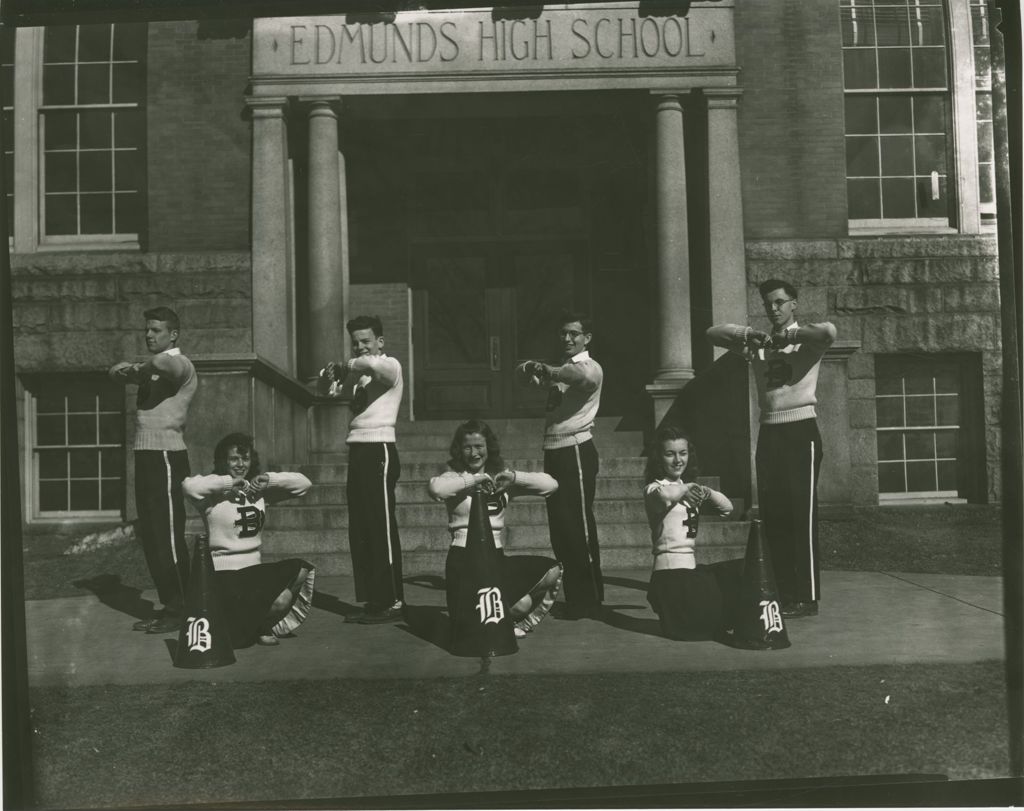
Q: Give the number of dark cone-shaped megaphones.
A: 3